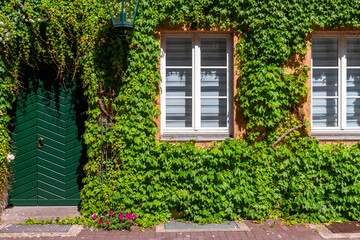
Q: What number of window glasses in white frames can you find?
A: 12